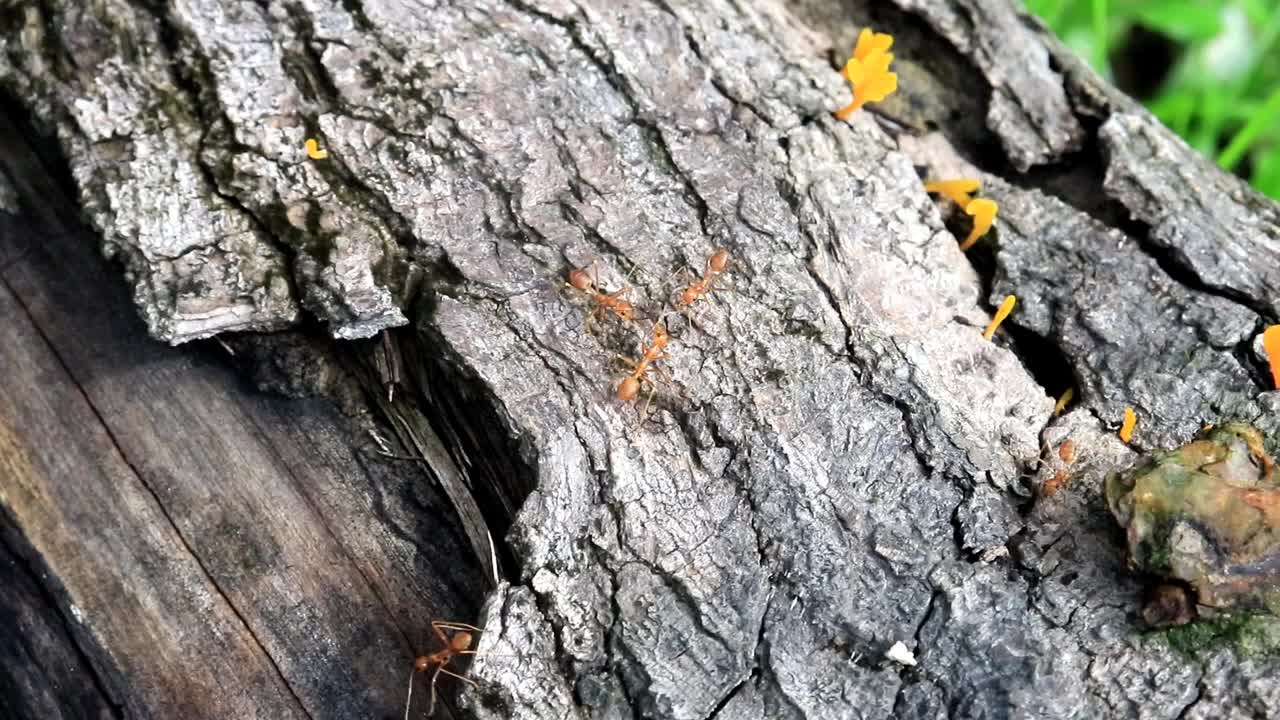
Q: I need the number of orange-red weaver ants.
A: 5